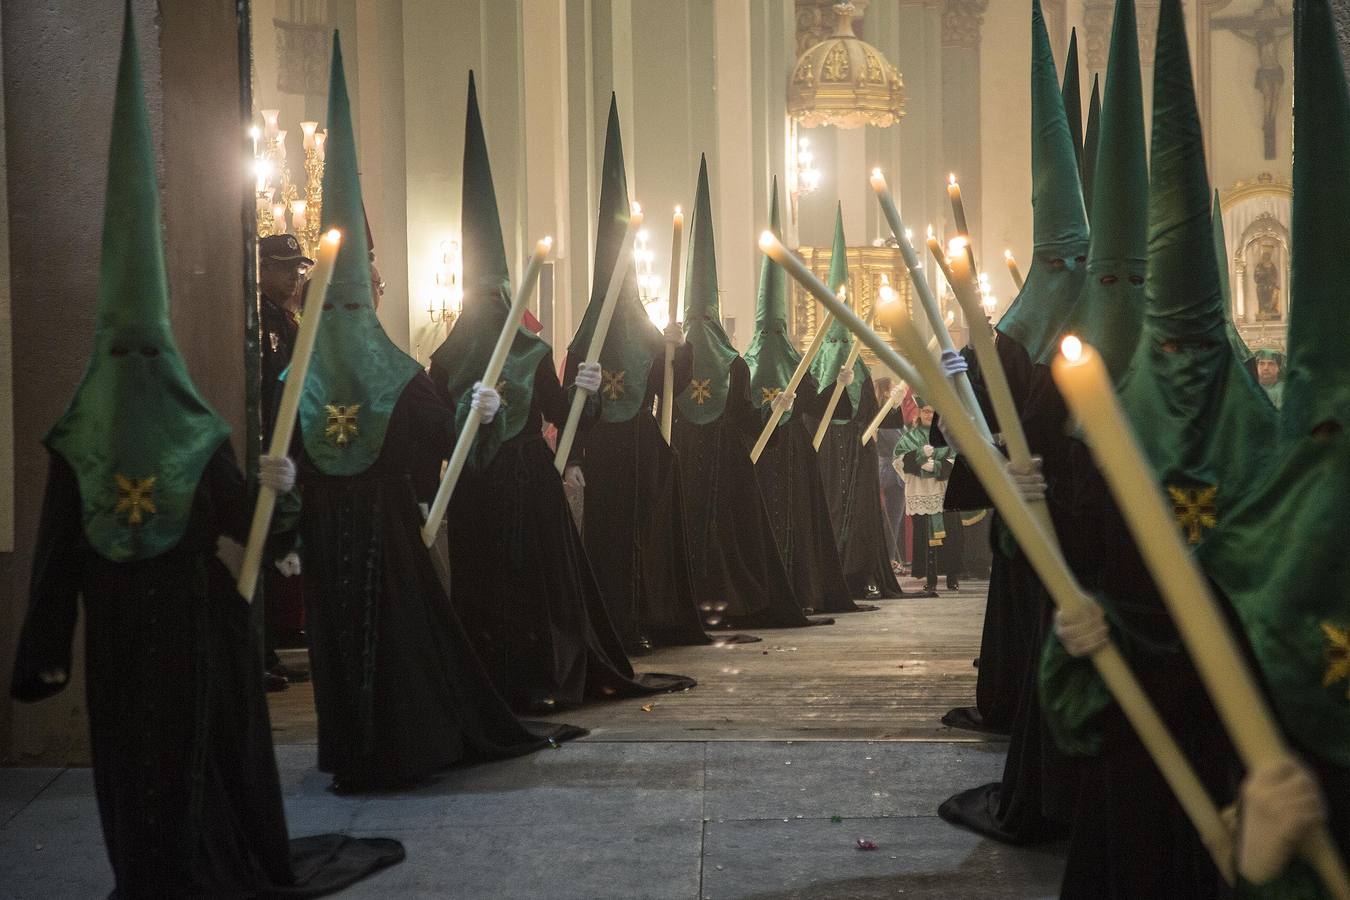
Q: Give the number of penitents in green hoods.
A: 14